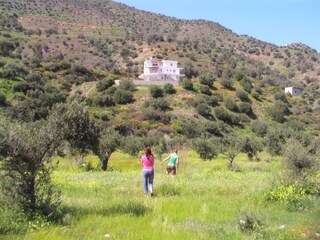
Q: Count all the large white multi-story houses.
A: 1